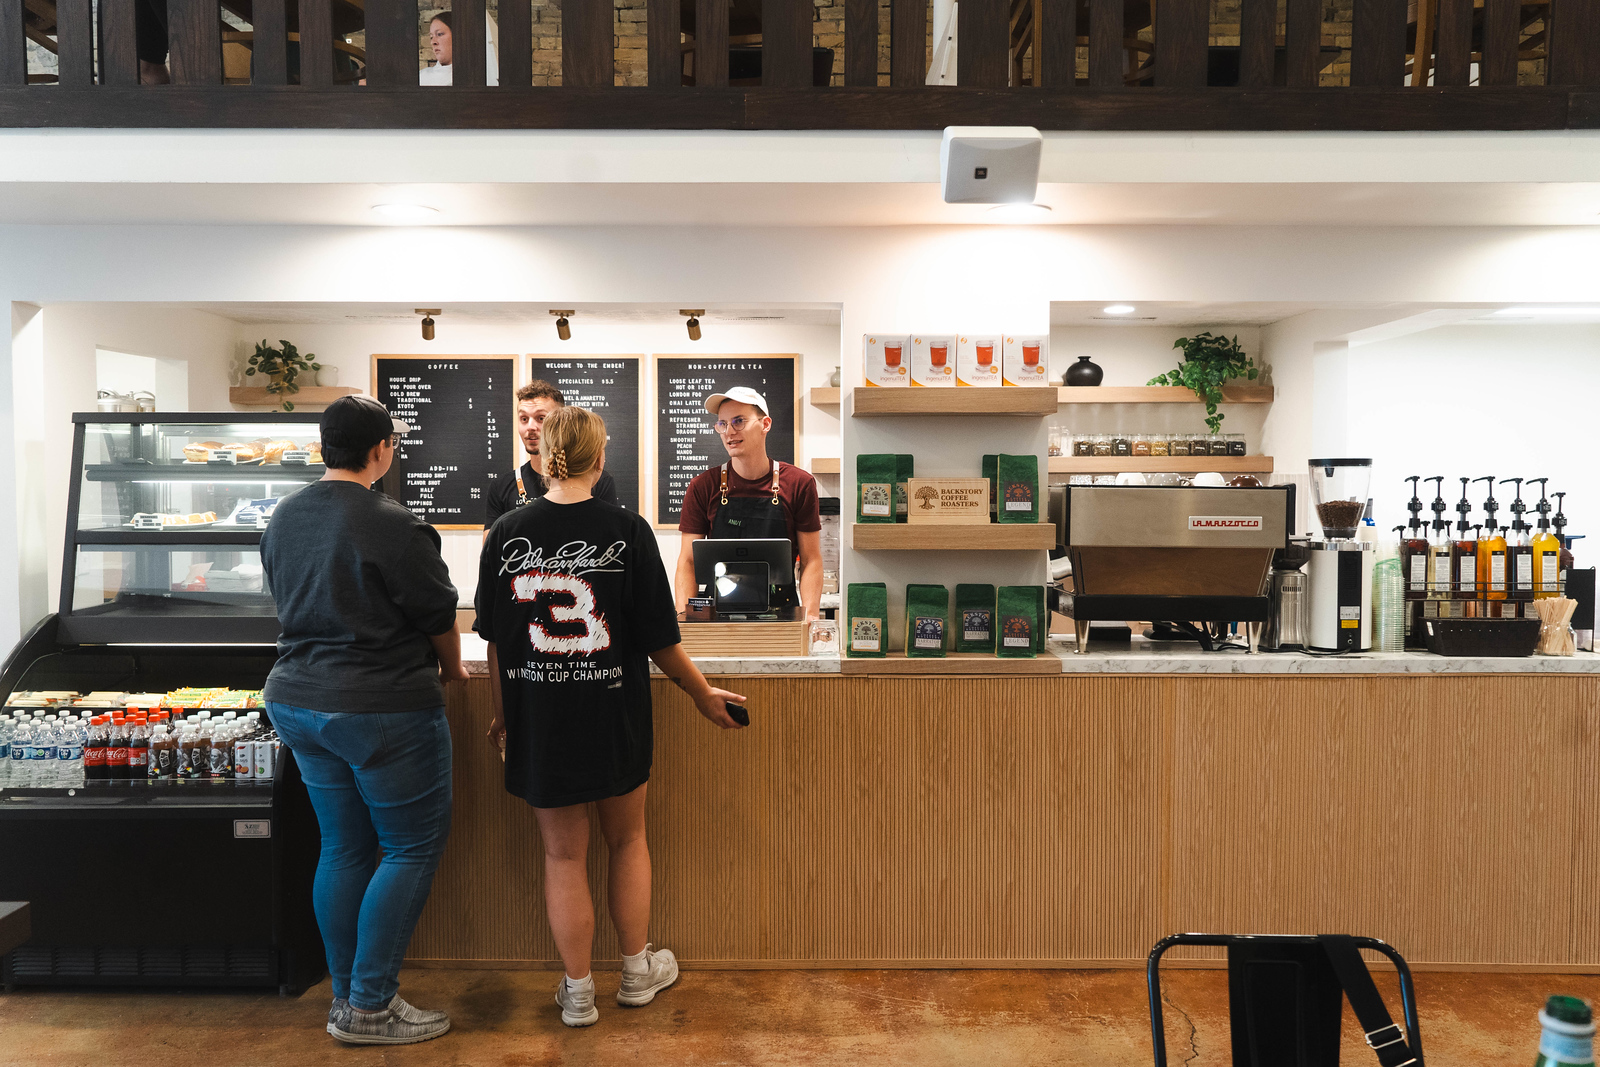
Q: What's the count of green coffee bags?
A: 11